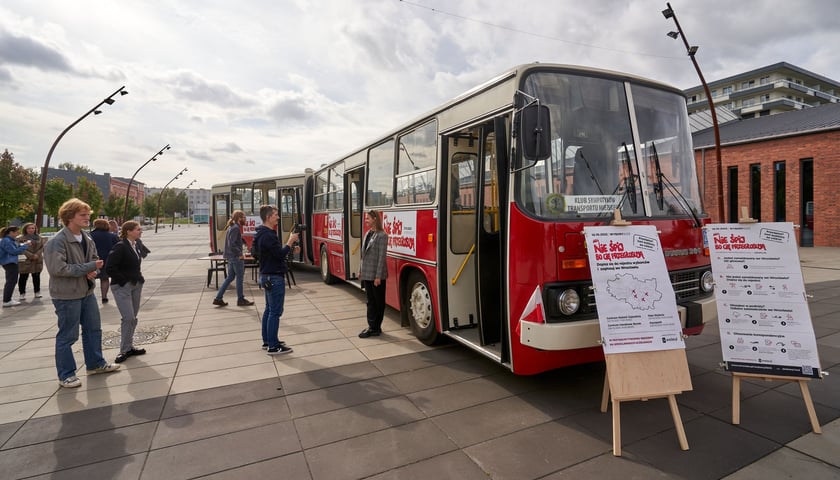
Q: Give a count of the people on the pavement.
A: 9